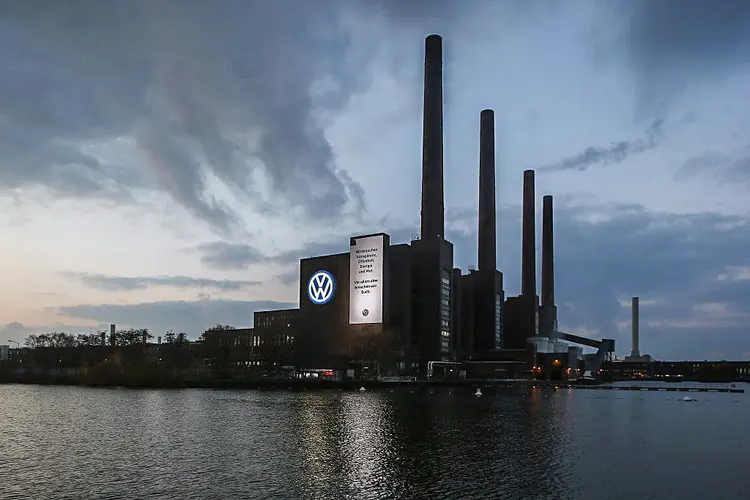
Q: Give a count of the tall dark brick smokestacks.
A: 4